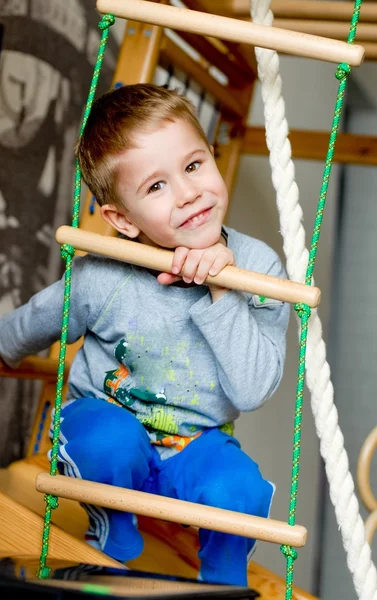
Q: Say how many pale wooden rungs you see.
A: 3